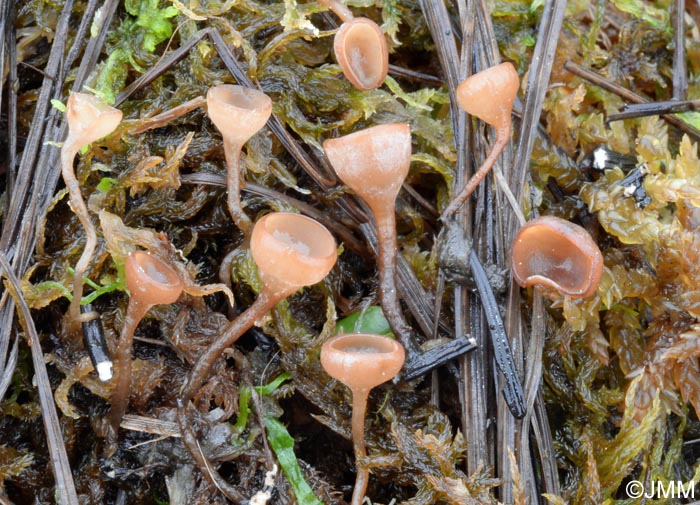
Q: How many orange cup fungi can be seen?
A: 9